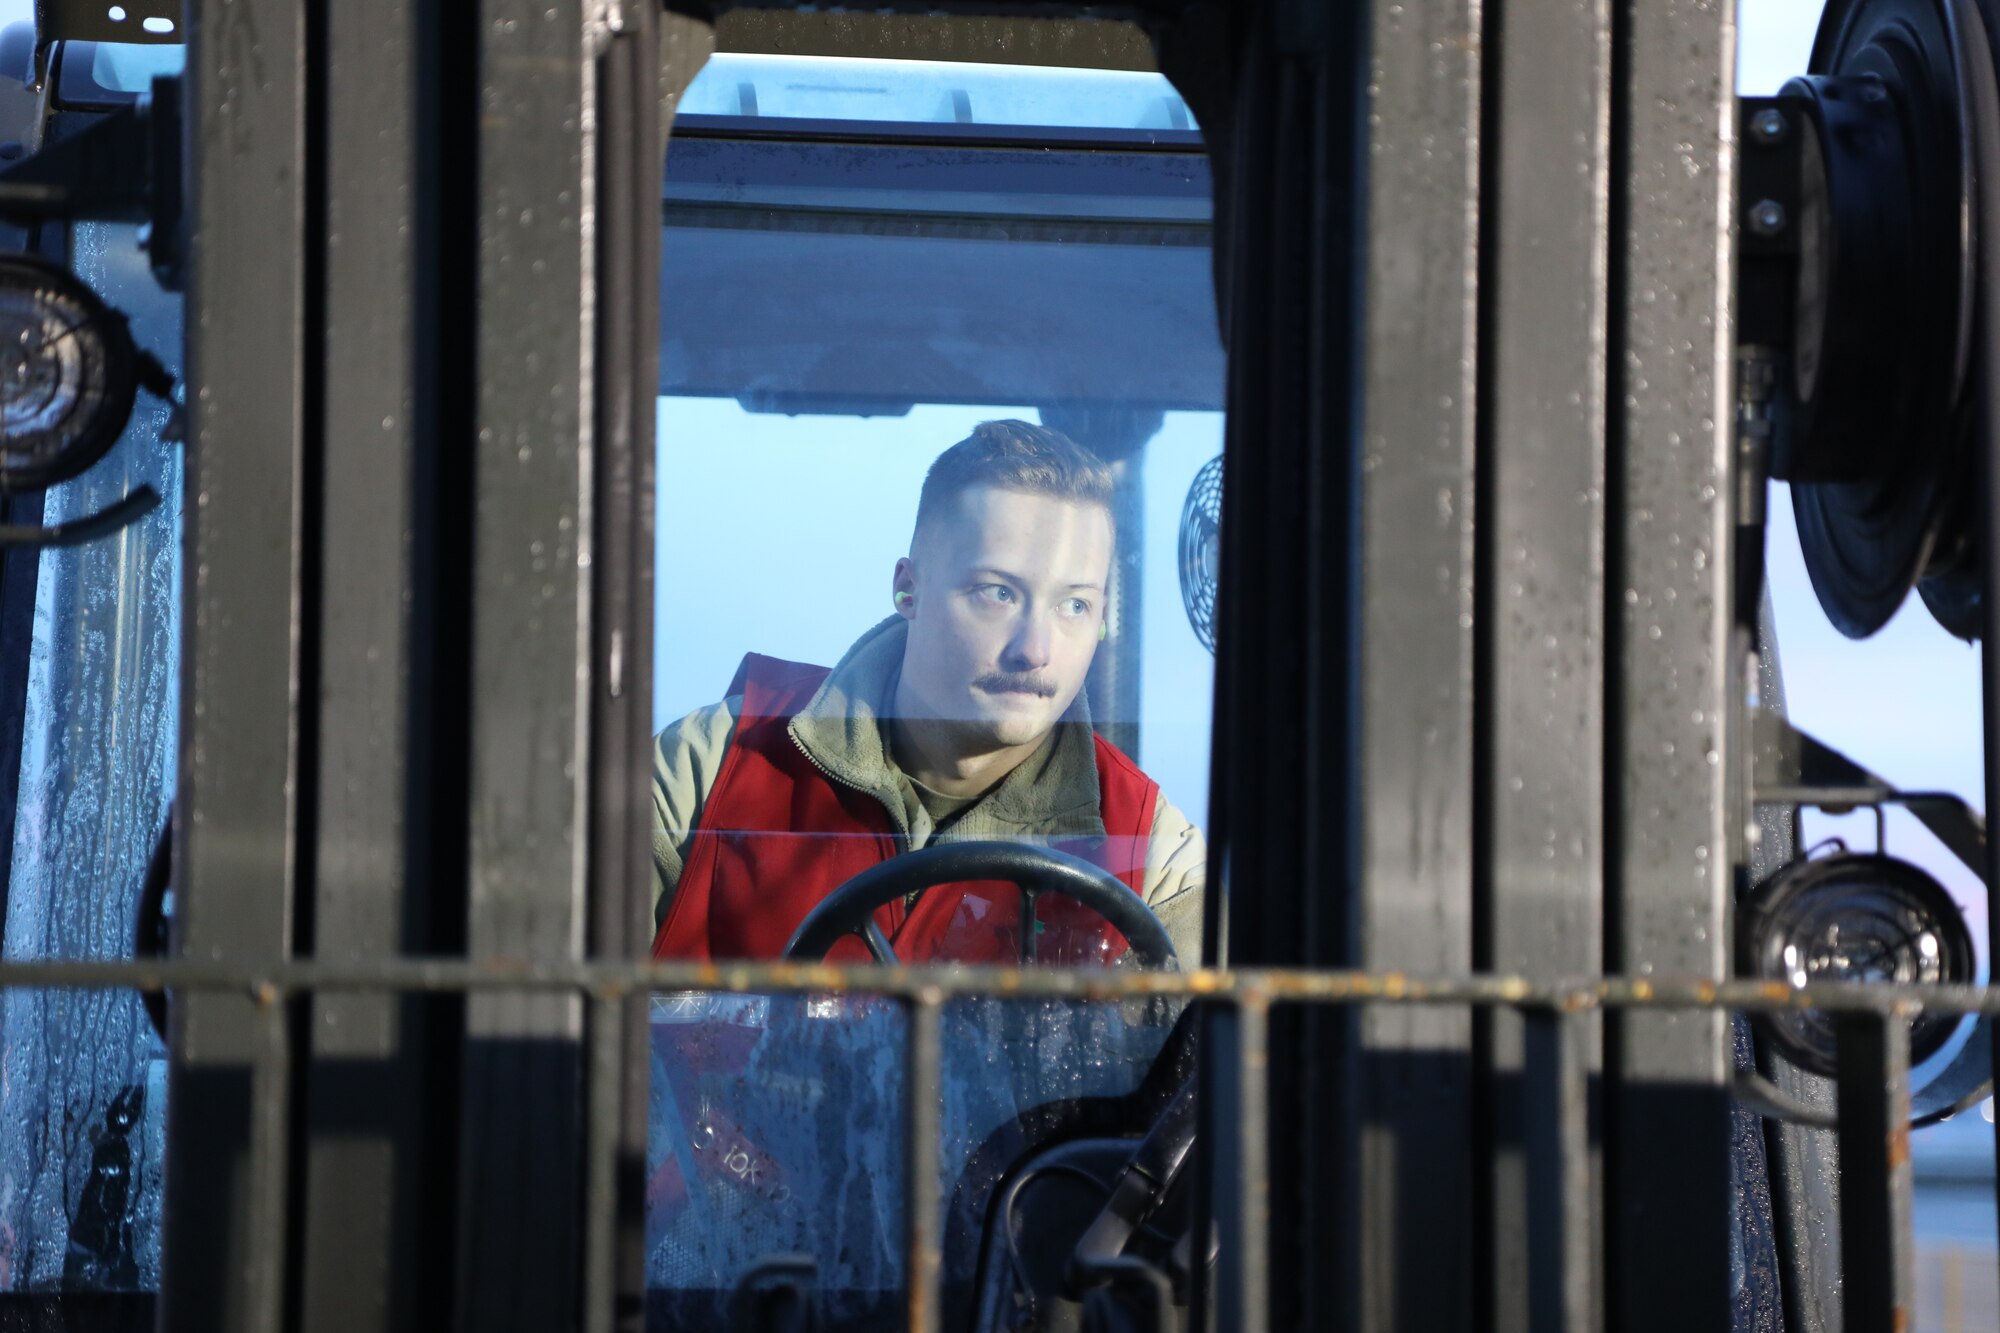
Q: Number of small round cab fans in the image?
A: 1